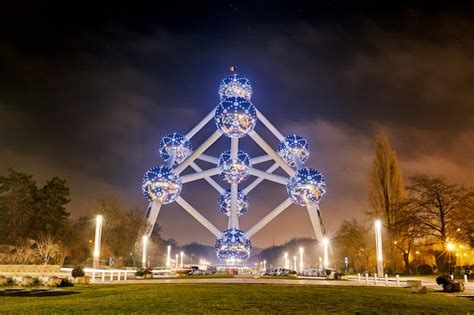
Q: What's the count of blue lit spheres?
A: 9